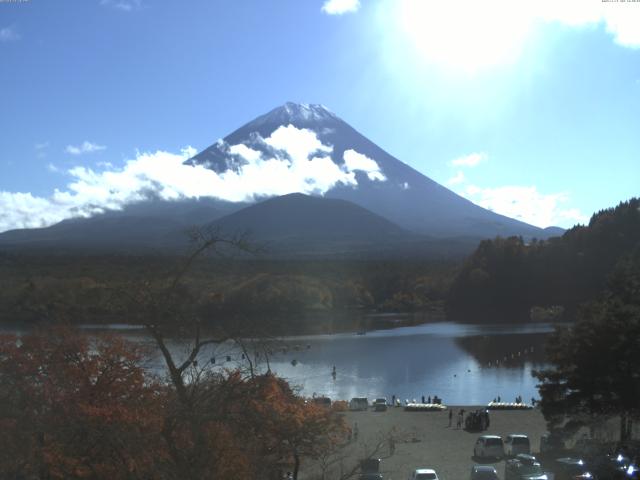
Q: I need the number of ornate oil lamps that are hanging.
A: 0